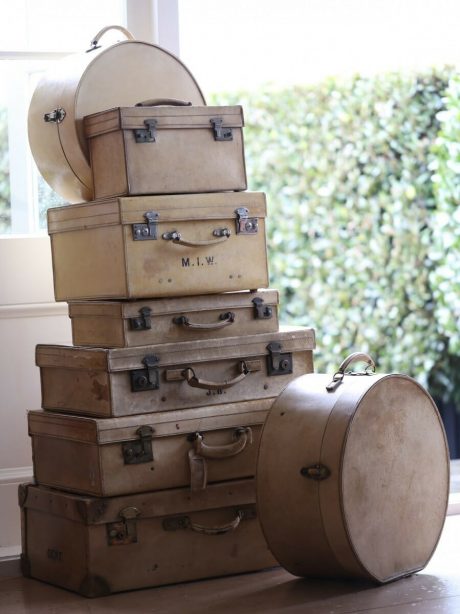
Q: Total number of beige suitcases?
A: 8